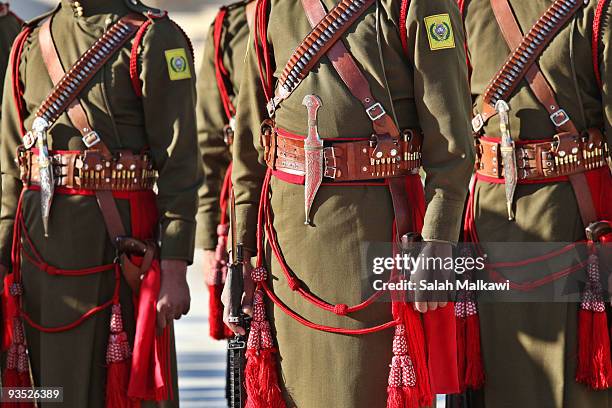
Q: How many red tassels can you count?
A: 7